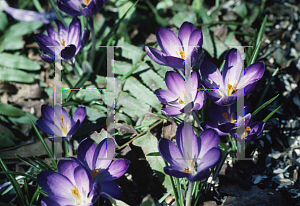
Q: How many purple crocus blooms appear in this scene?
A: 11